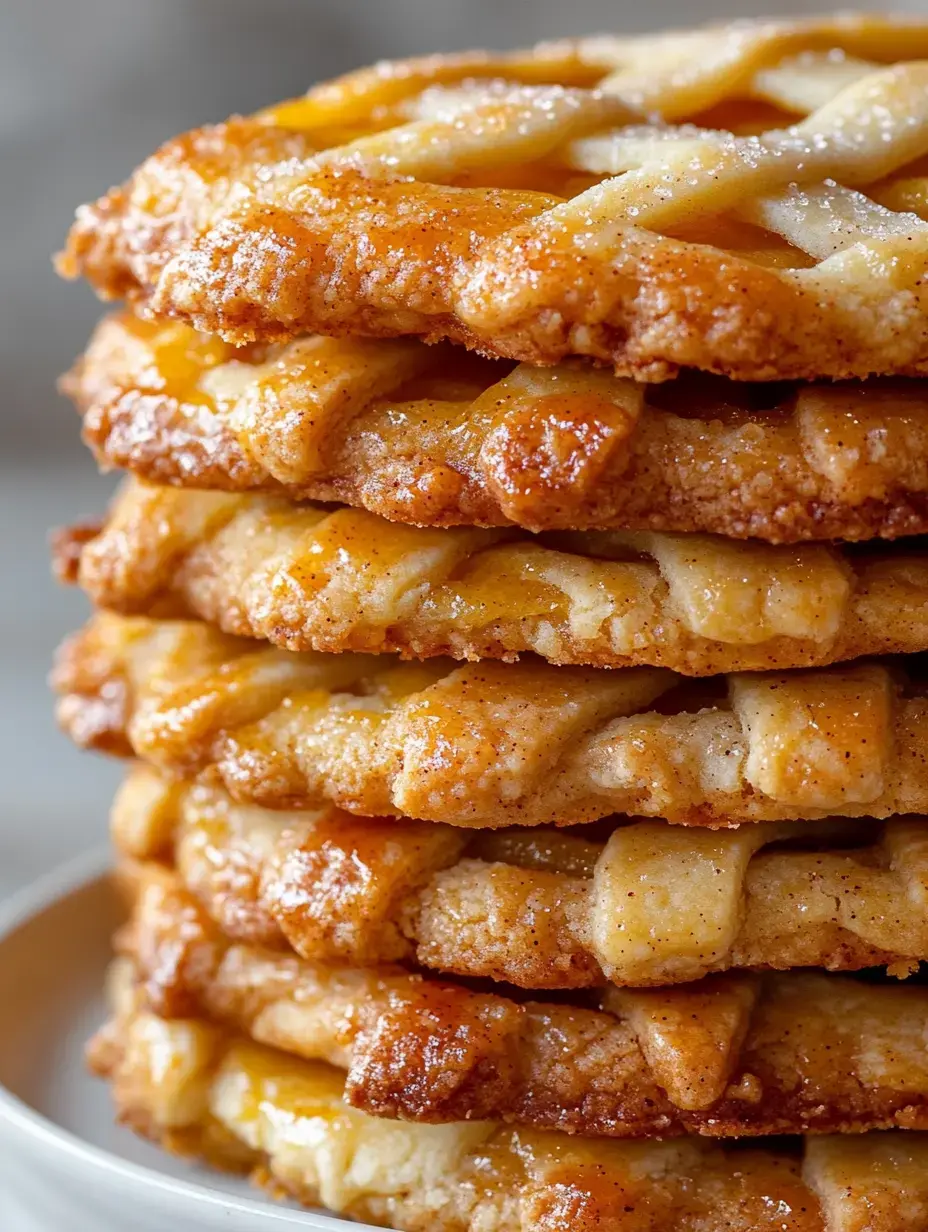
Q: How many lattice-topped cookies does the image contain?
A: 7